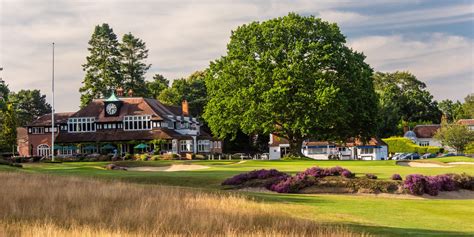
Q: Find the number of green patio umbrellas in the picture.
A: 5